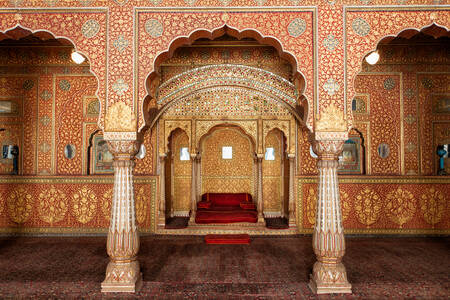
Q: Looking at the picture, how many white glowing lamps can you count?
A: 2